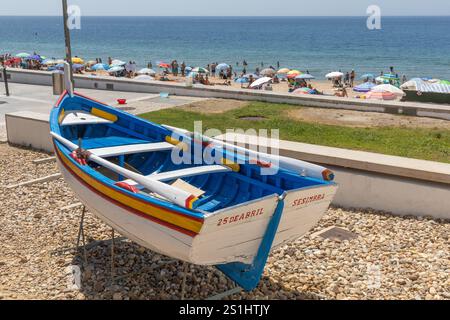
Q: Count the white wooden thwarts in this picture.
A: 3